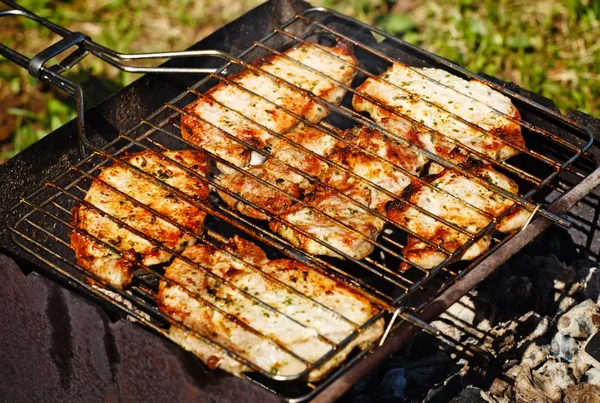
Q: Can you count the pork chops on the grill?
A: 6